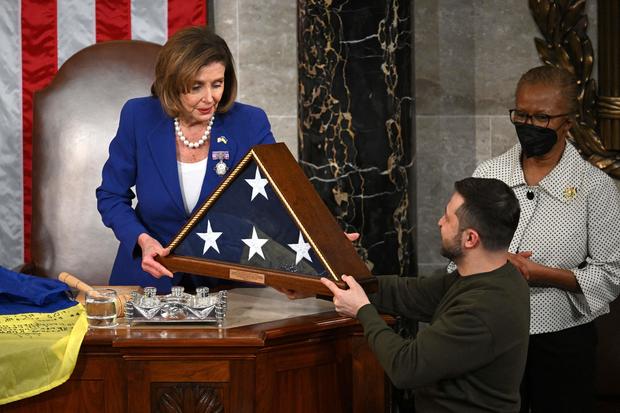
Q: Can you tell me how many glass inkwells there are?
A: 3